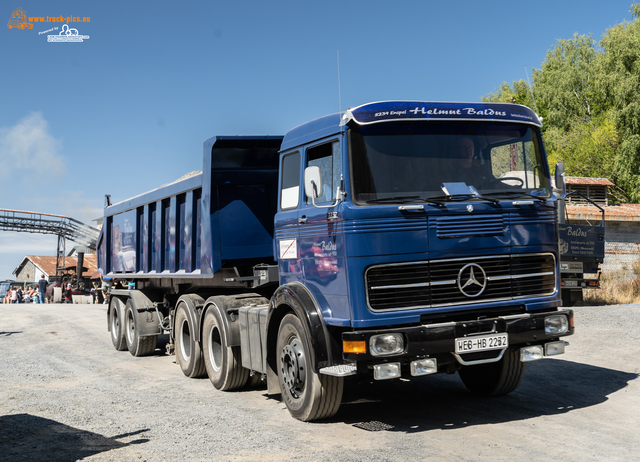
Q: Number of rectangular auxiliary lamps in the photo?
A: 4